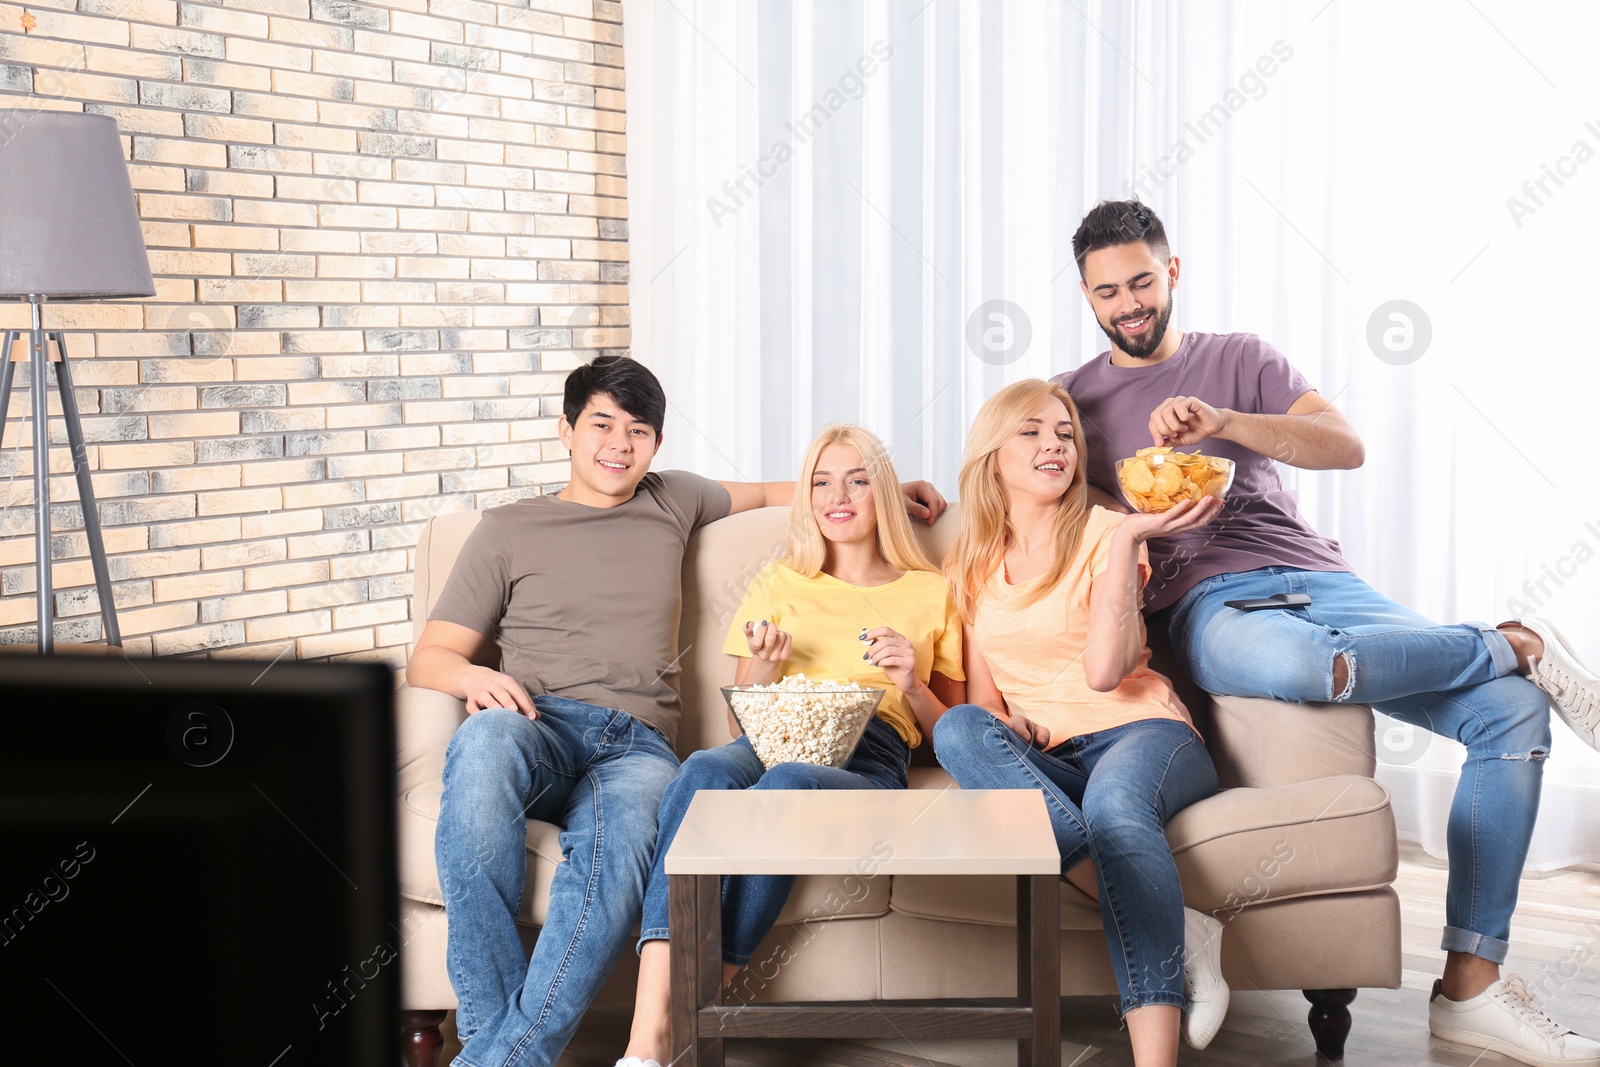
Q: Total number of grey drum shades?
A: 1